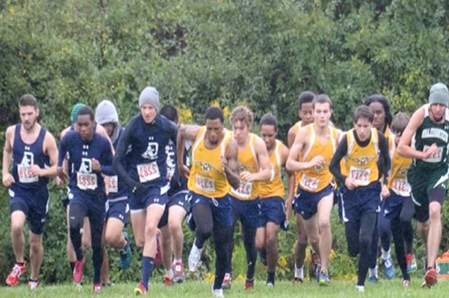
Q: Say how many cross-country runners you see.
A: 15